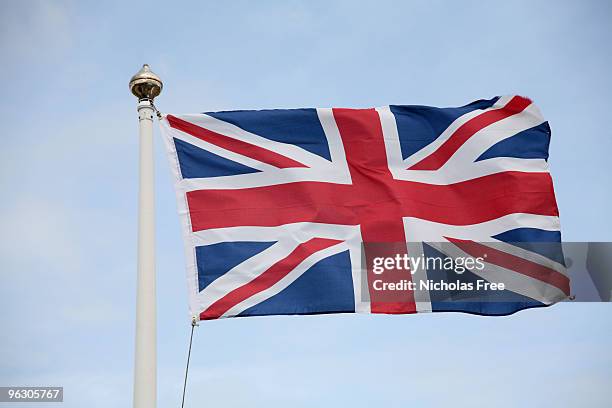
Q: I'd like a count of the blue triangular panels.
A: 8